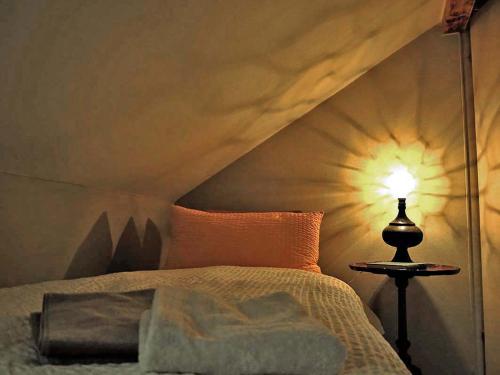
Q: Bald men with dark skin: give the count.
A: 0